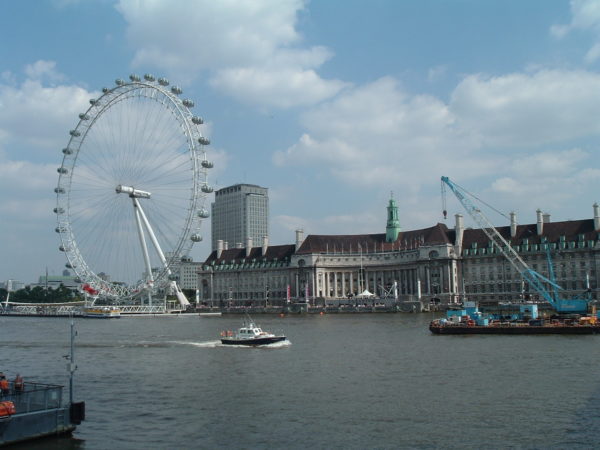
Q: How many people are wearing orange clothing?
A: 2